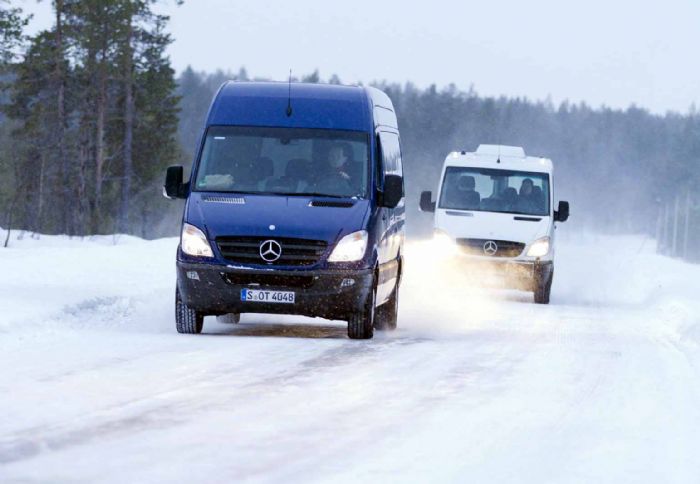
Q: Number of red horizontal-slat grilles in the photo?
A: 0